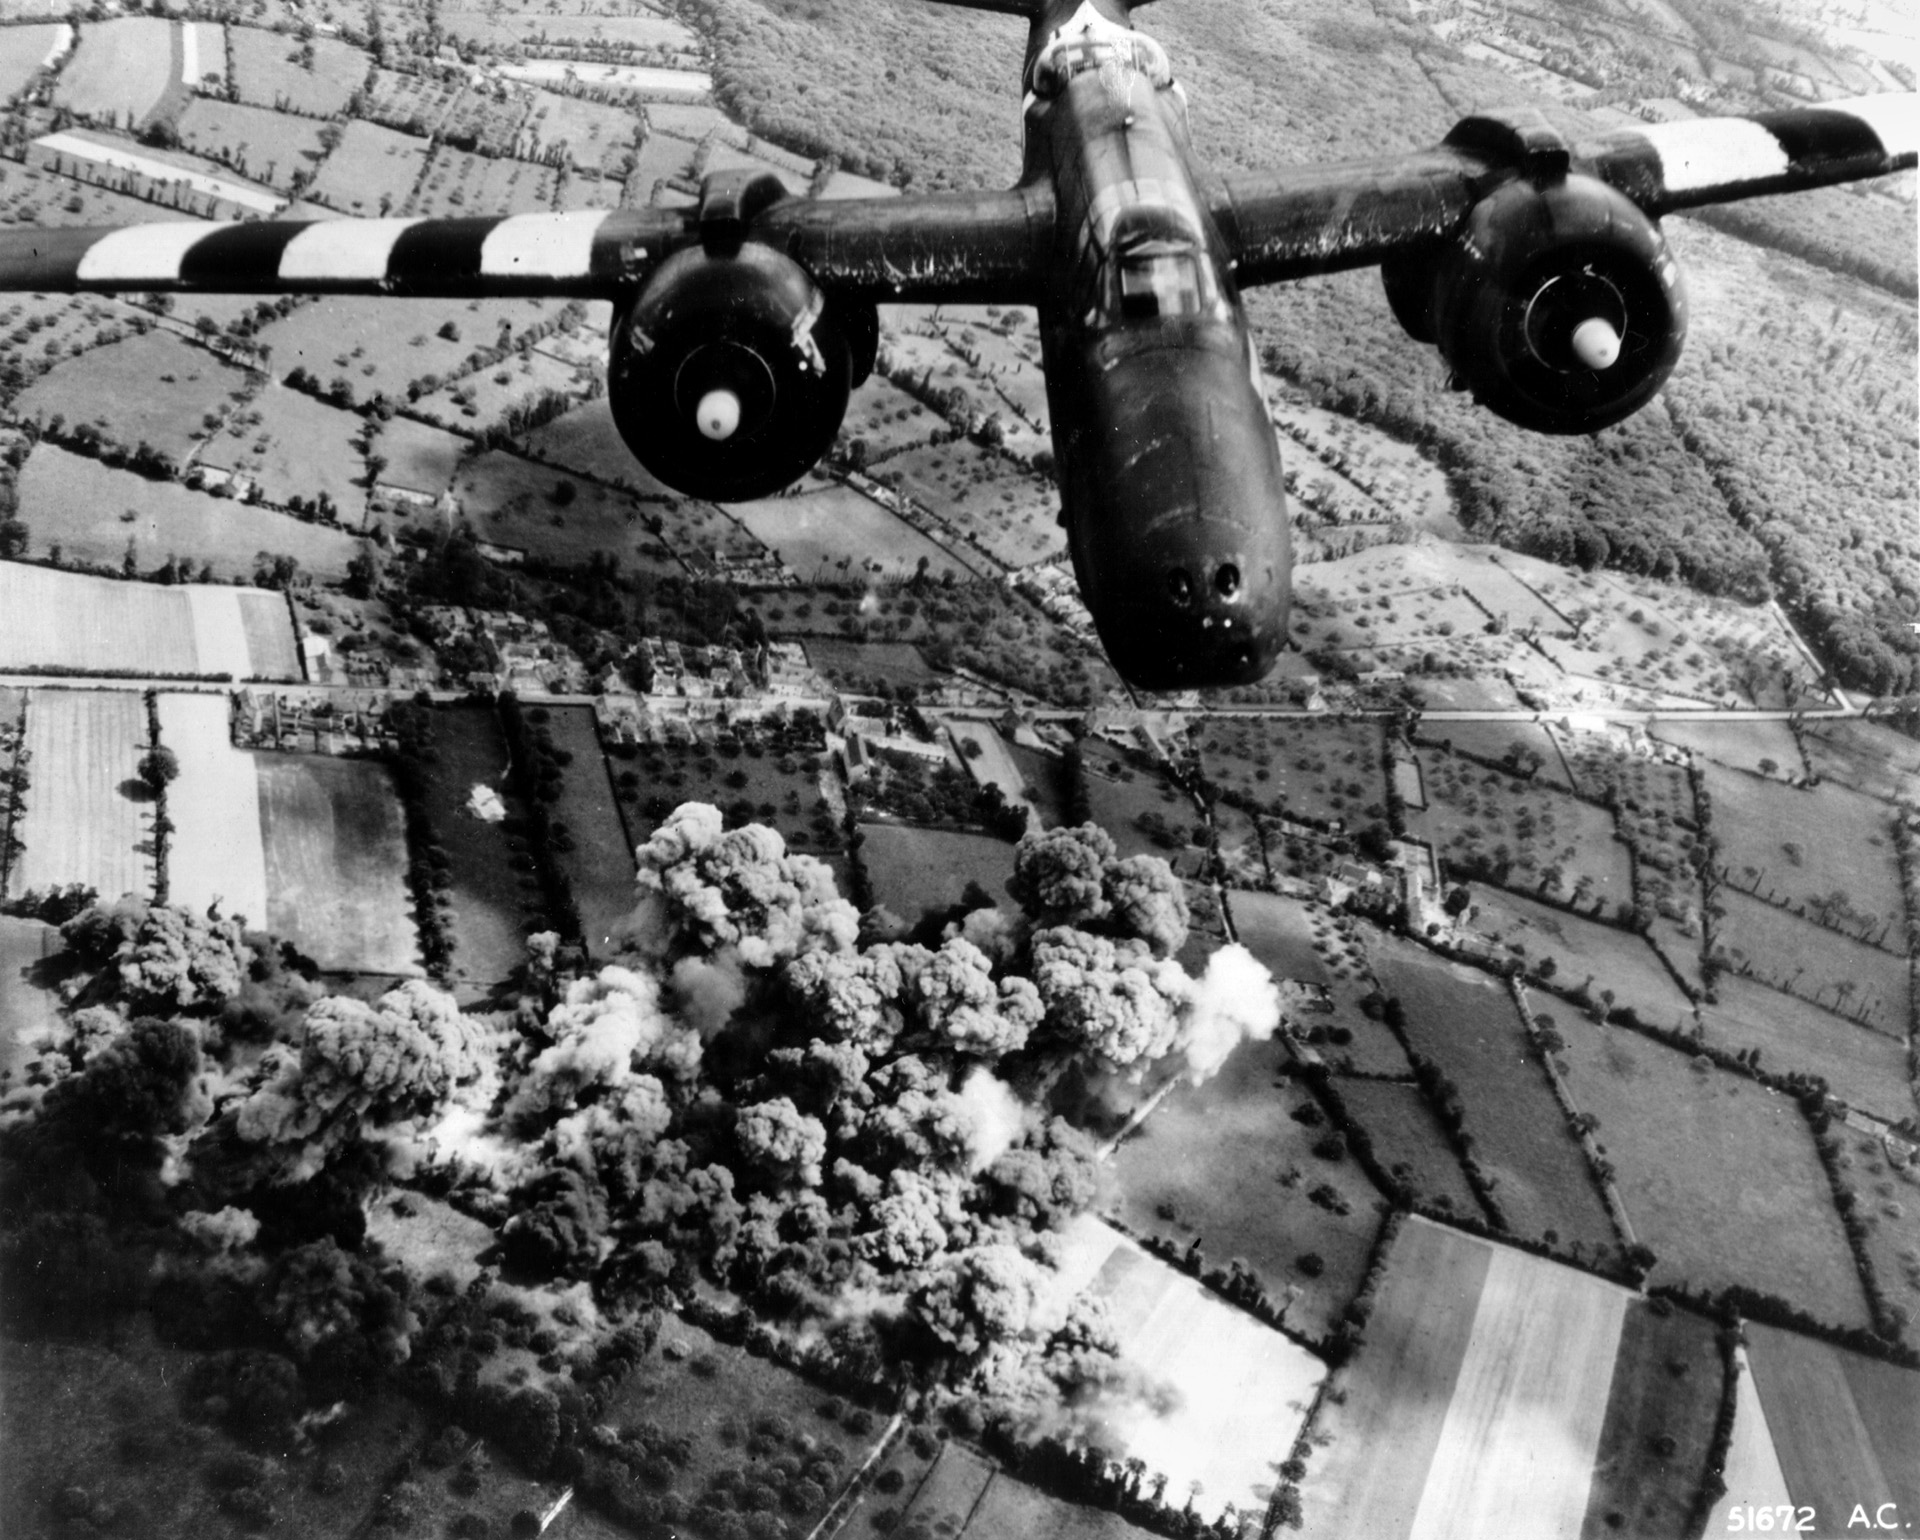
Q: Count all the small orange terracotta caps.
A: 0